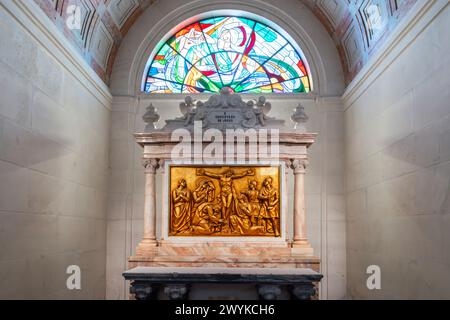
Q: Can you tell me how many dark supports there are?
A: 4